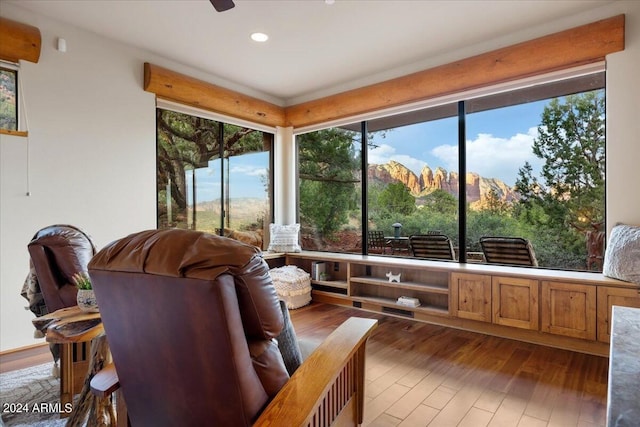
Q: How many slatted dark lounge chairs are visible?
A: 2